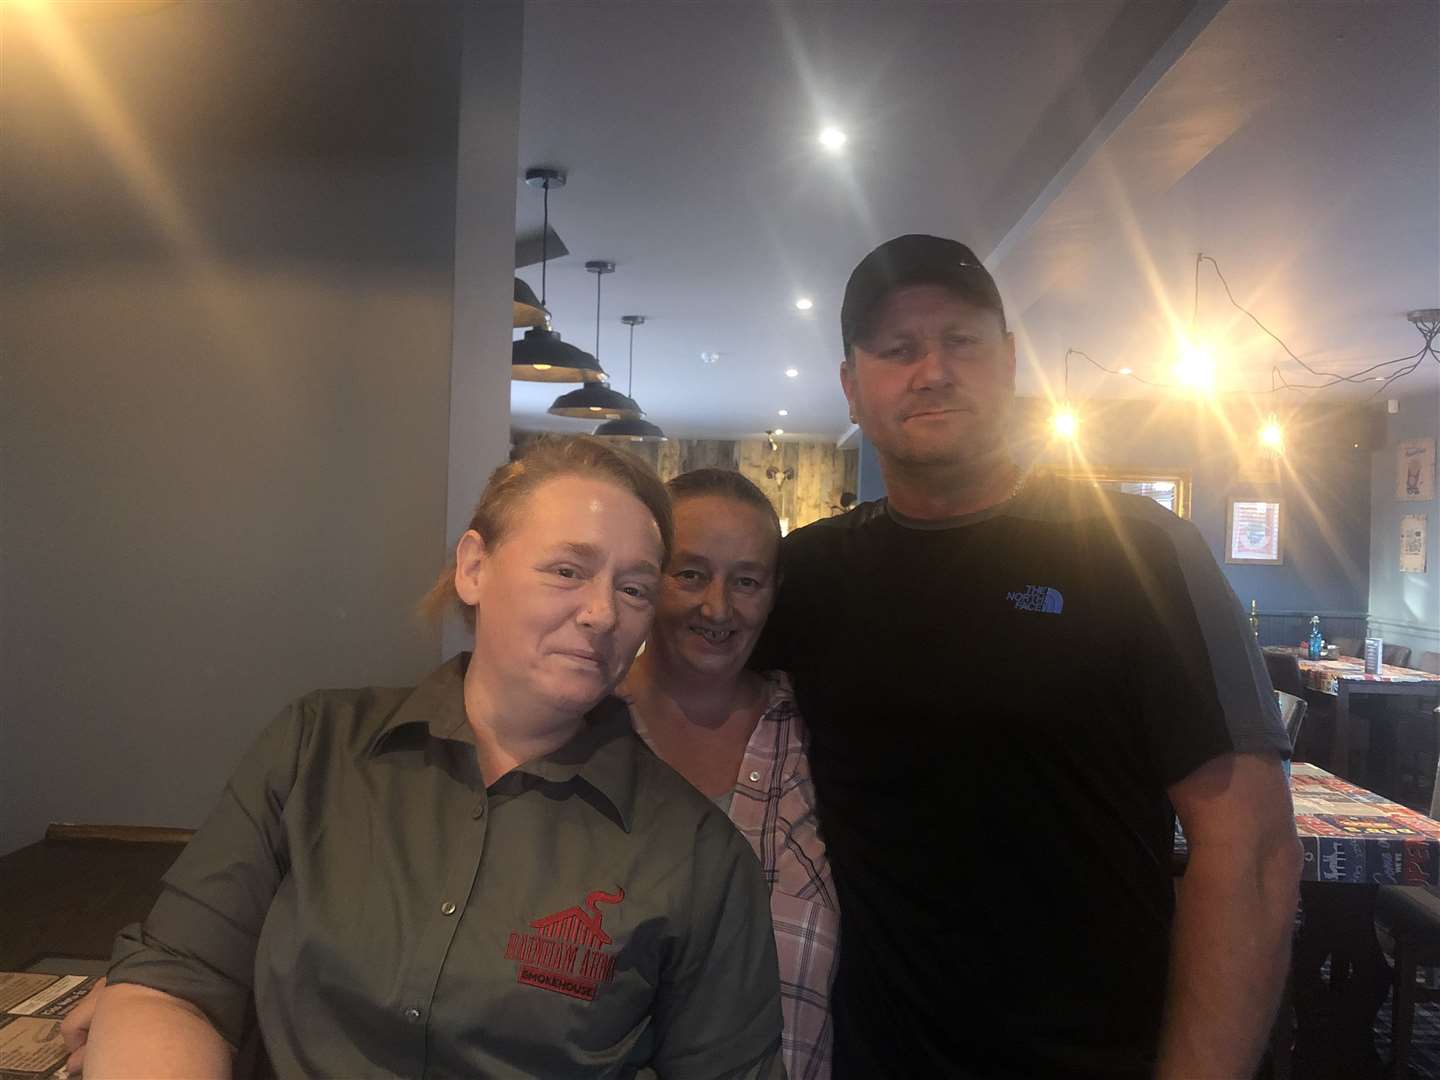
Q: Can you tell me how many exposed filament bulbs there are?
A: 3